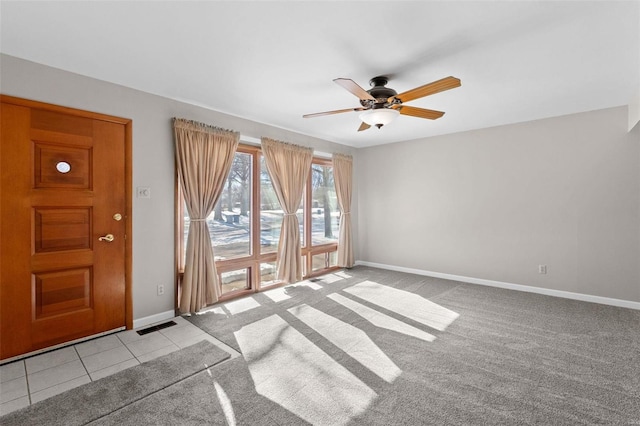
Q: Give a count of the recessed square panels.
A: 3